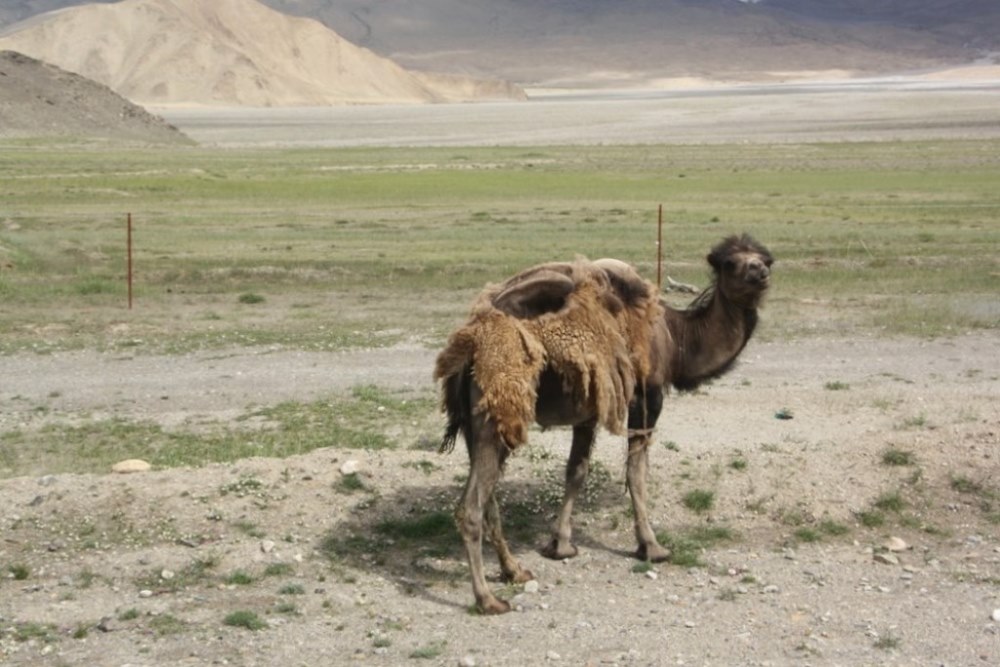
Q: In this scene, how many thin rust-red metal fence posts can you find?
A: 2